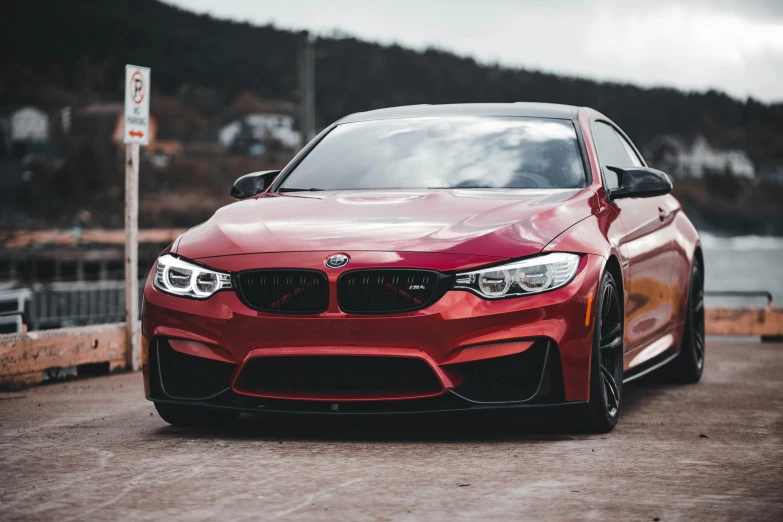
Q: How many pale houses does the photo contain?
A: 3